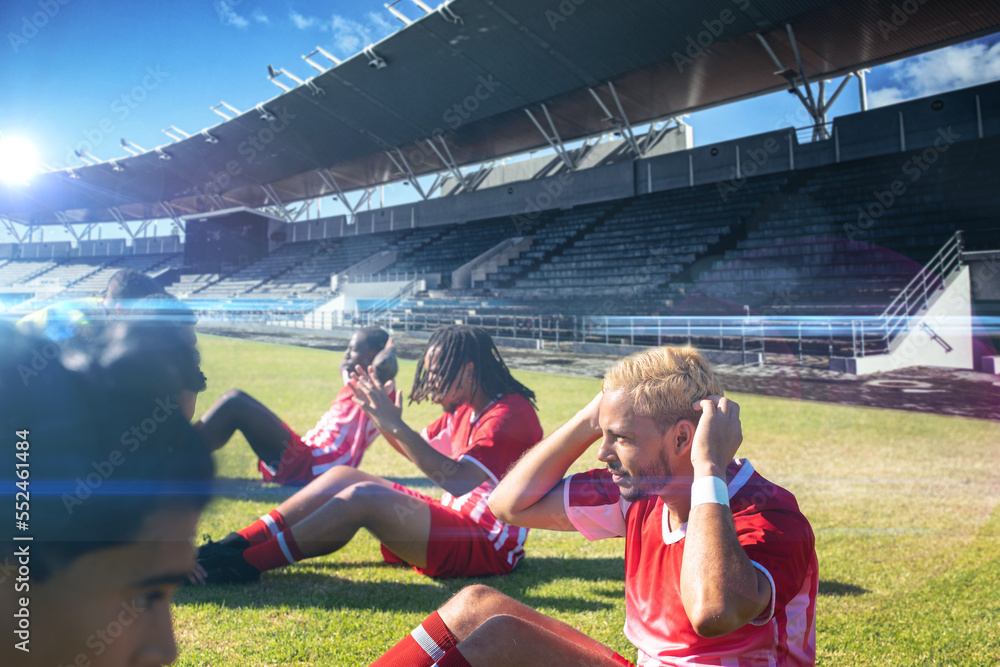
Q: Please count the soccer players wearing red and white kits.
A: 3